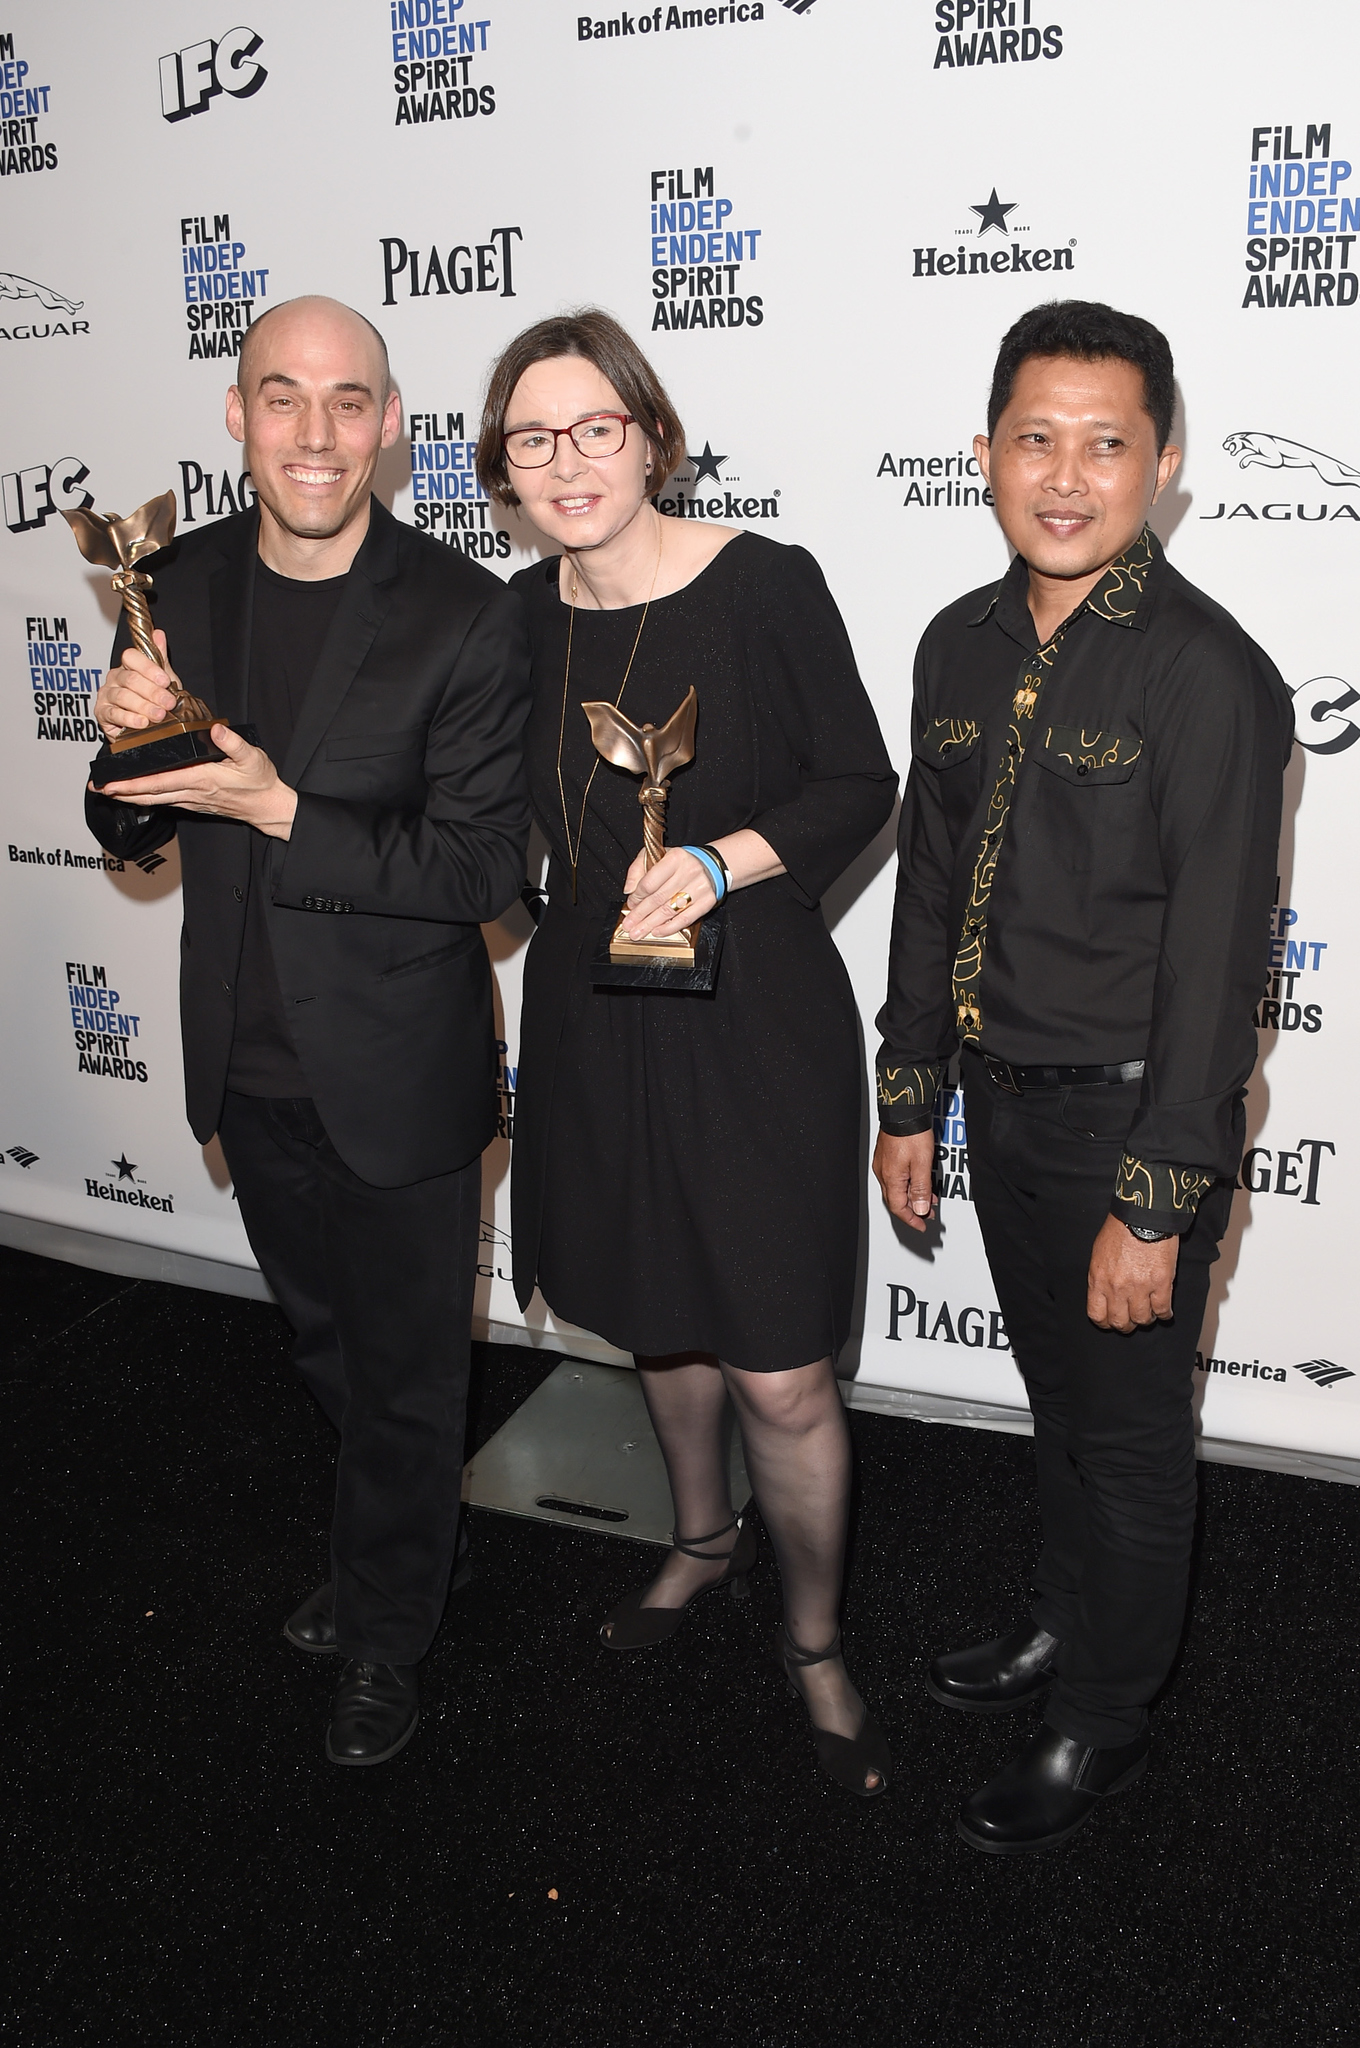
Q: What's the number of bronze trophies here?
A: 2